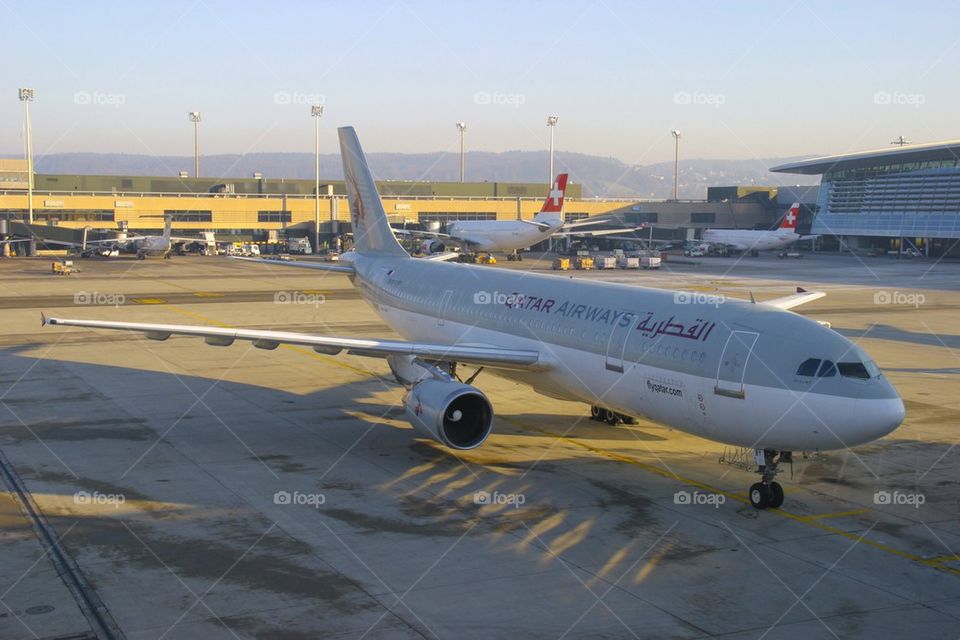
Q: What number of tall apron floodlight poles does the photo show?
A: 6